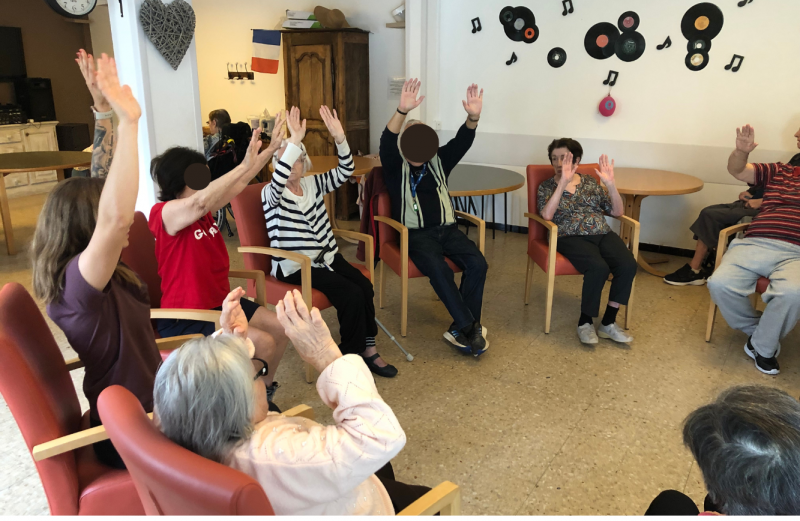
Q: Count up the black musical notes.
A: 7